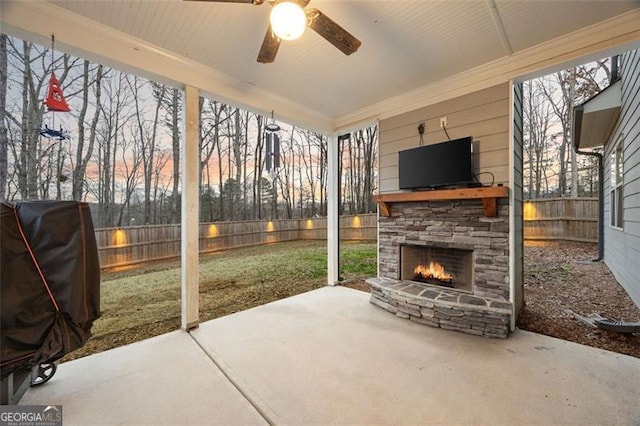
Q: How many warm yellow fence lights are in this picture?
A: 6